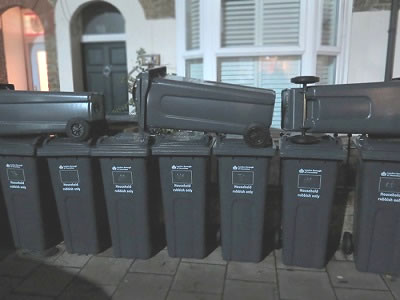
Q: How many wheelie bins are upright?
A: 7